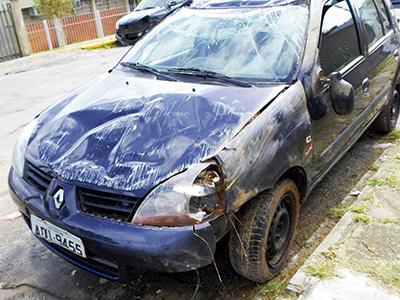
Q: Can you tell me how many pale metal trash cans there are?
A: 0